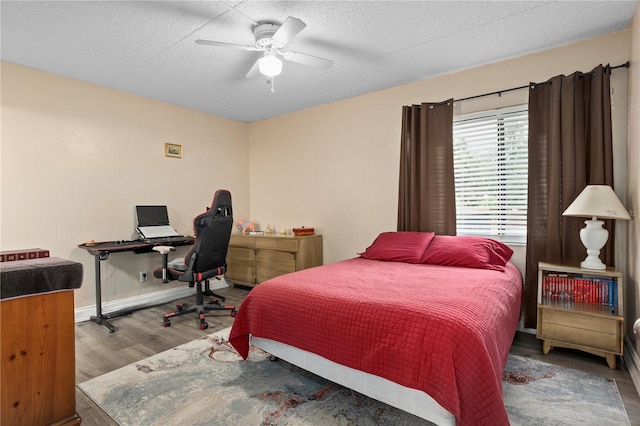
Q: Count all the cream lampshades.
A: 1